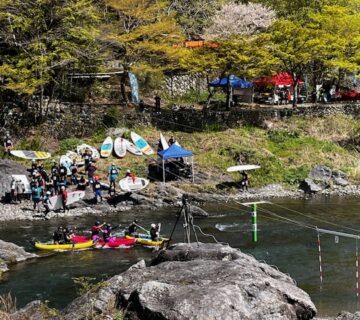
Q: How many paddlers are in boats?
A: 6